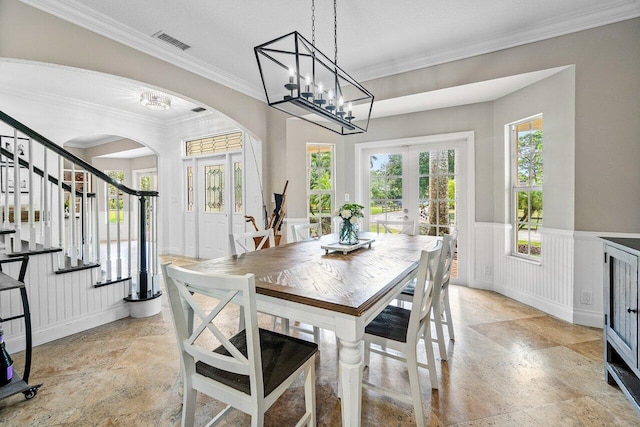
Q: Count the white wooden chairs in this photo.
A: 6